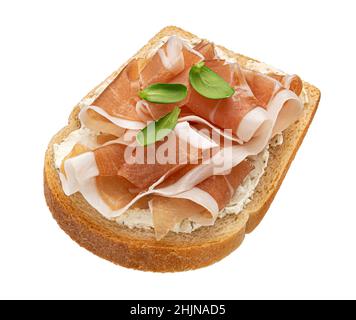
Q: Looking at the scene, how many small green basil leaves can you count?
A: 3